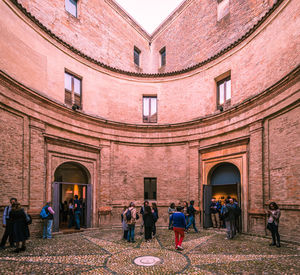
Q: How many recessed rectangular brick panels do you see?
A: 3